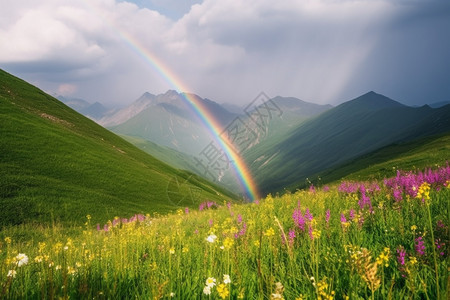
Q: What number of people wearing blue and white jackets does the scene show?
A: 0